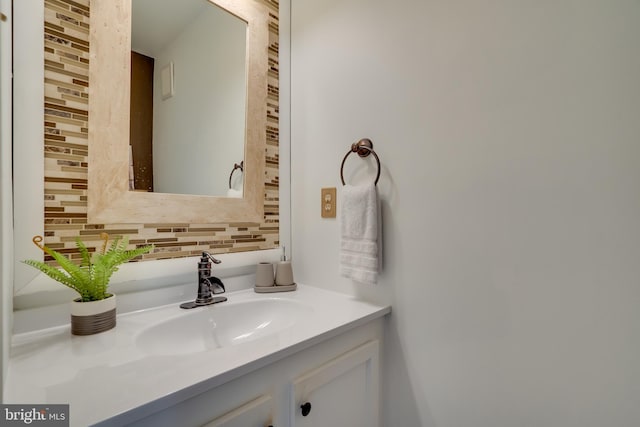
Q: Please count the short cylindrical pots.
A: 1